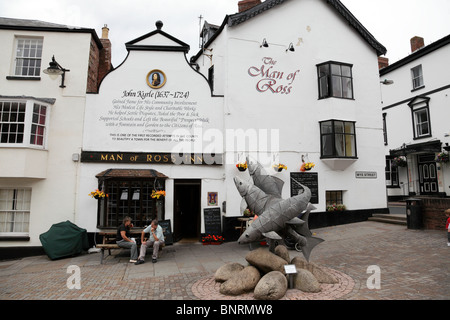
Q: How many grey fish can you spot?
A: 3